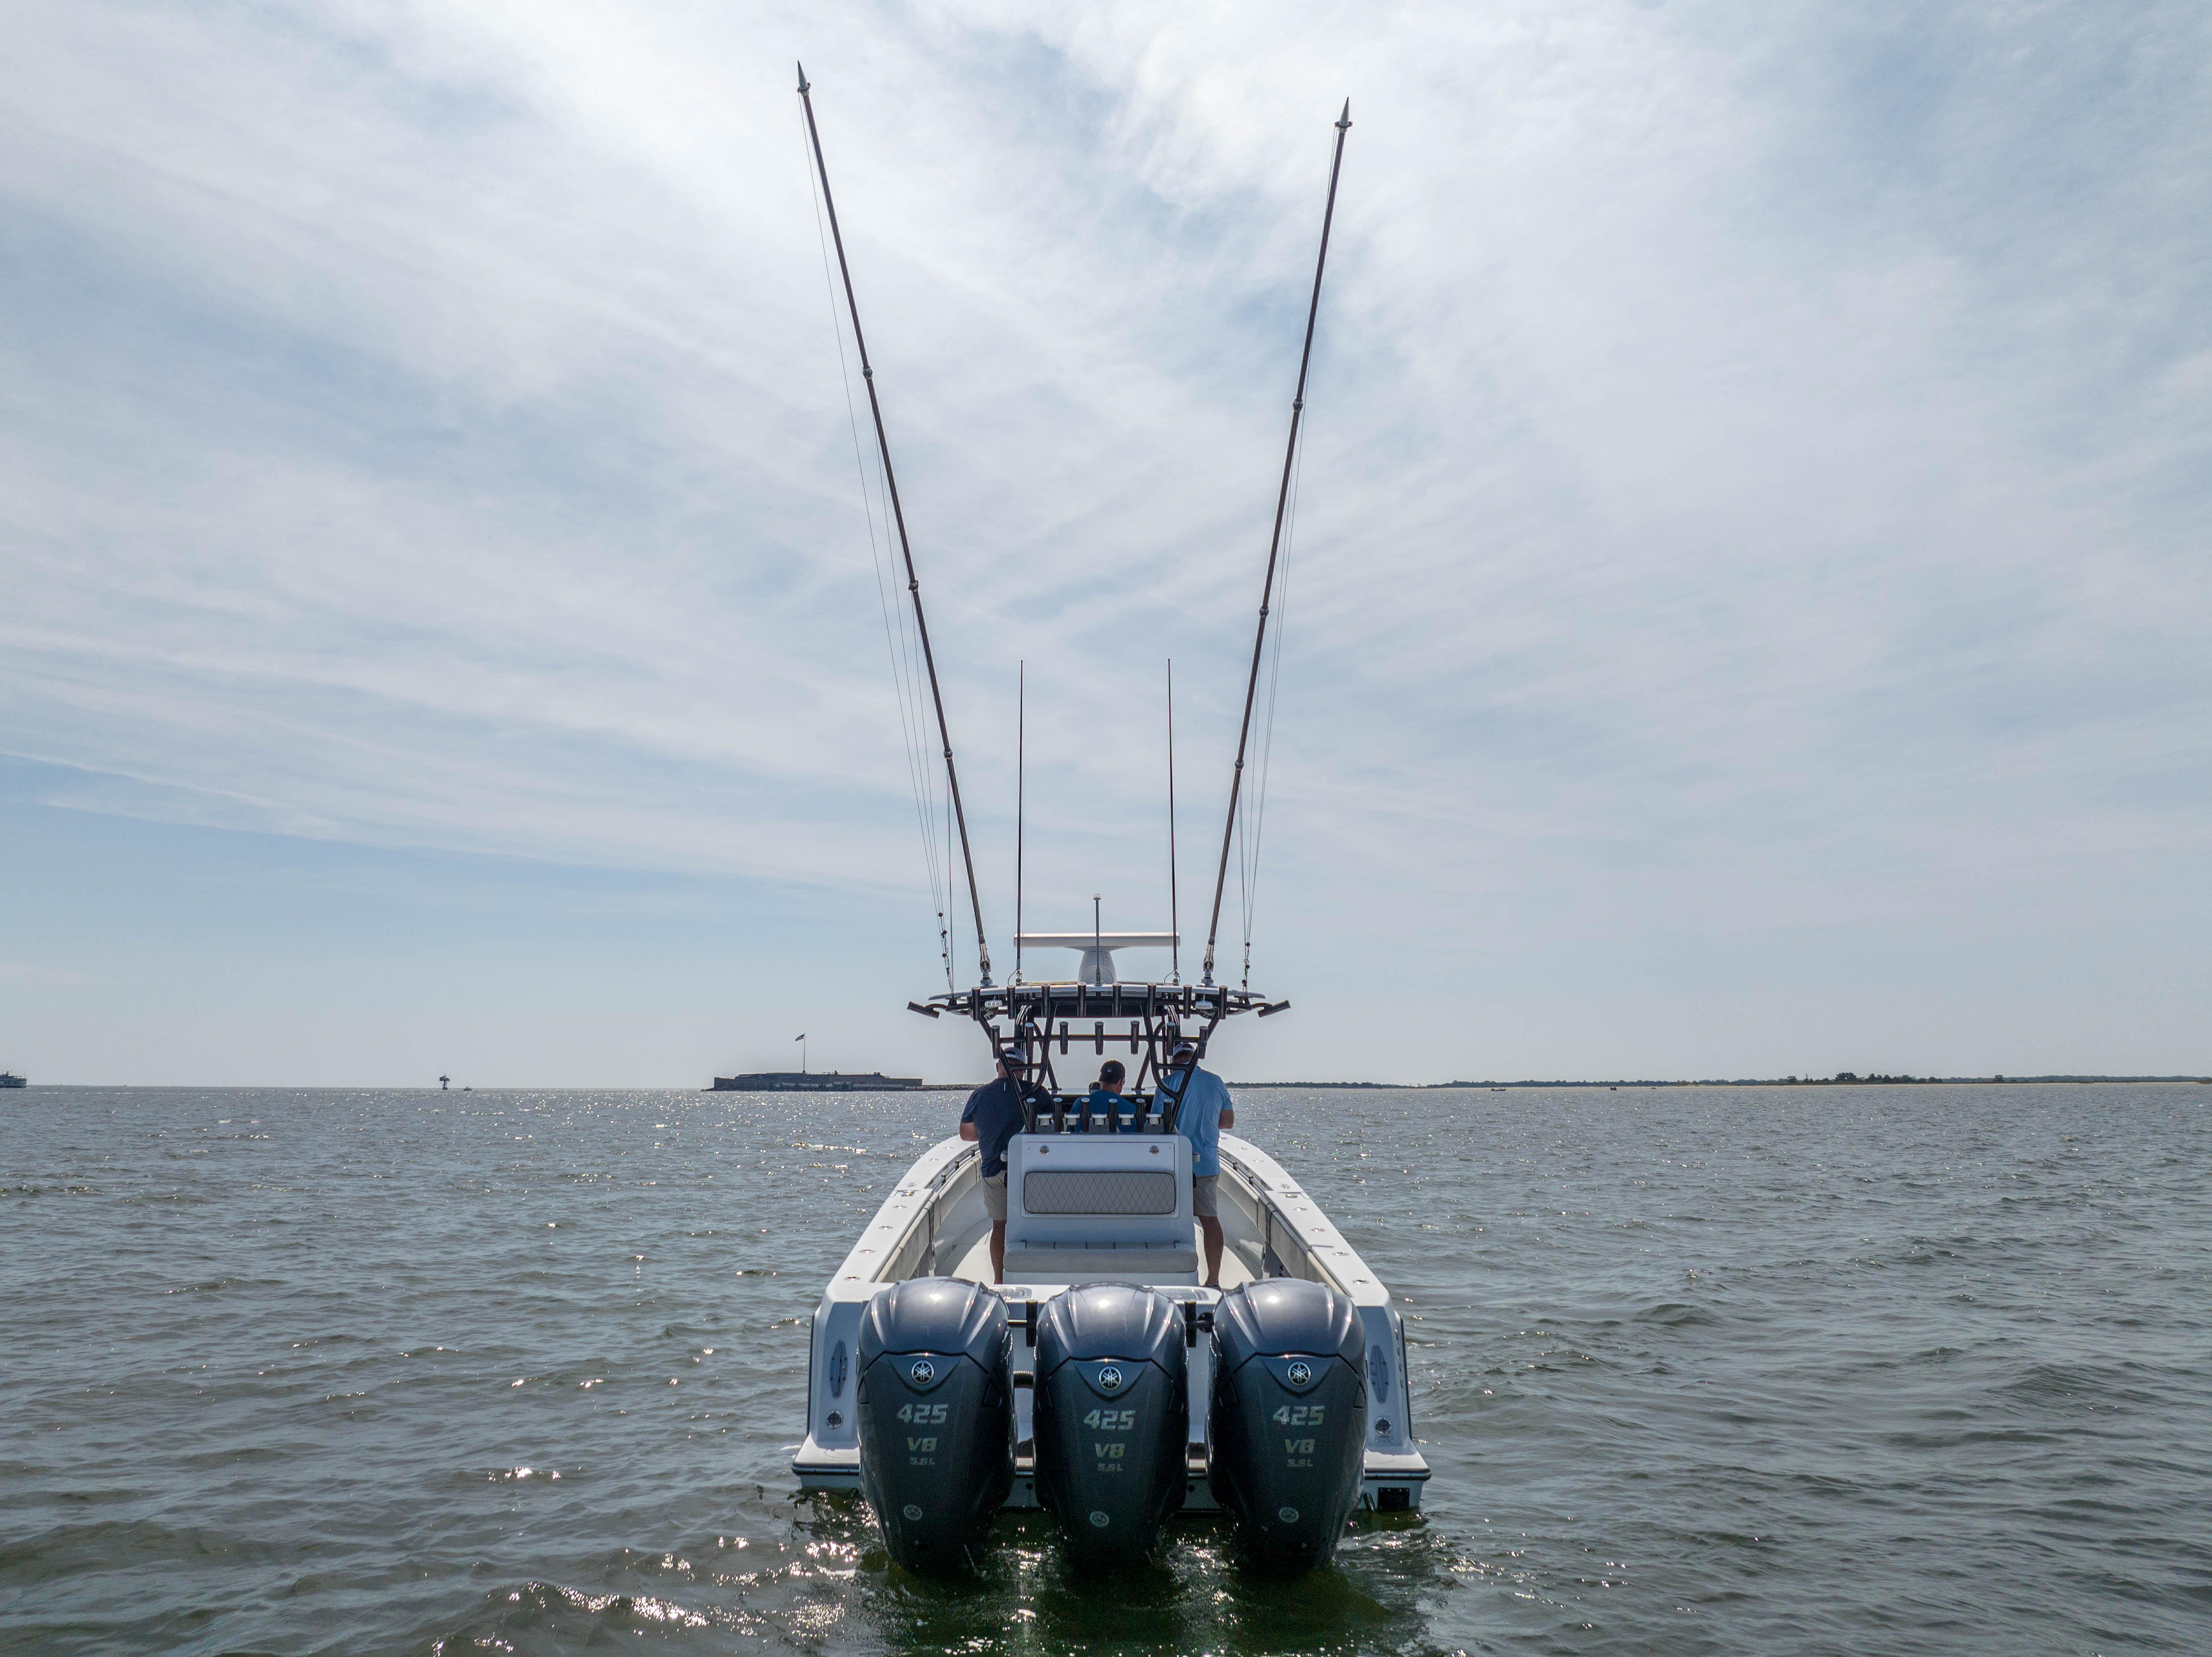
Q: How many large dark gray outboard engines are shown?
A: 3